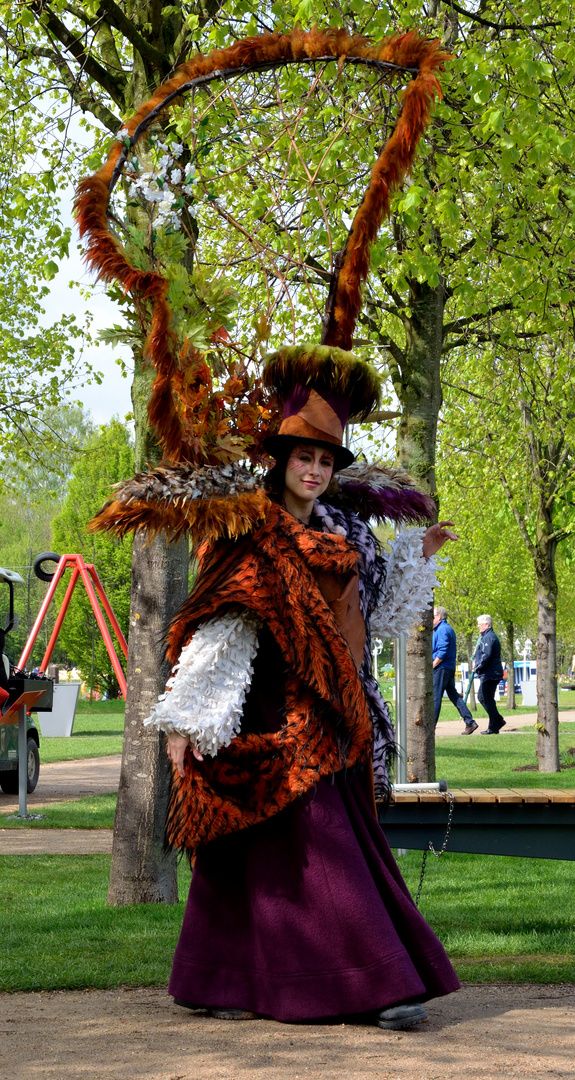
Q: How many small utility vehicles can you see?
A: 1